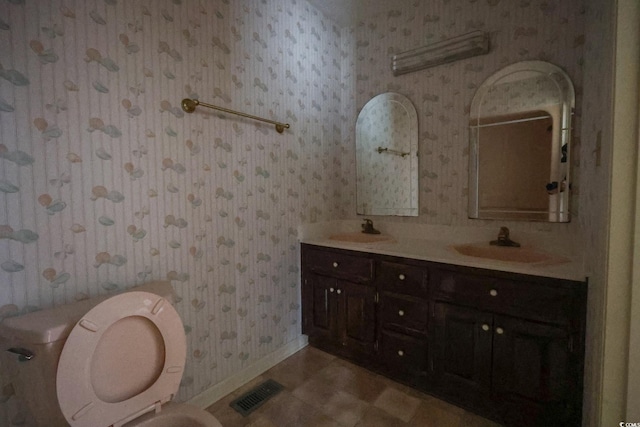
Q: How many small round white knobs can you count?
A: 9